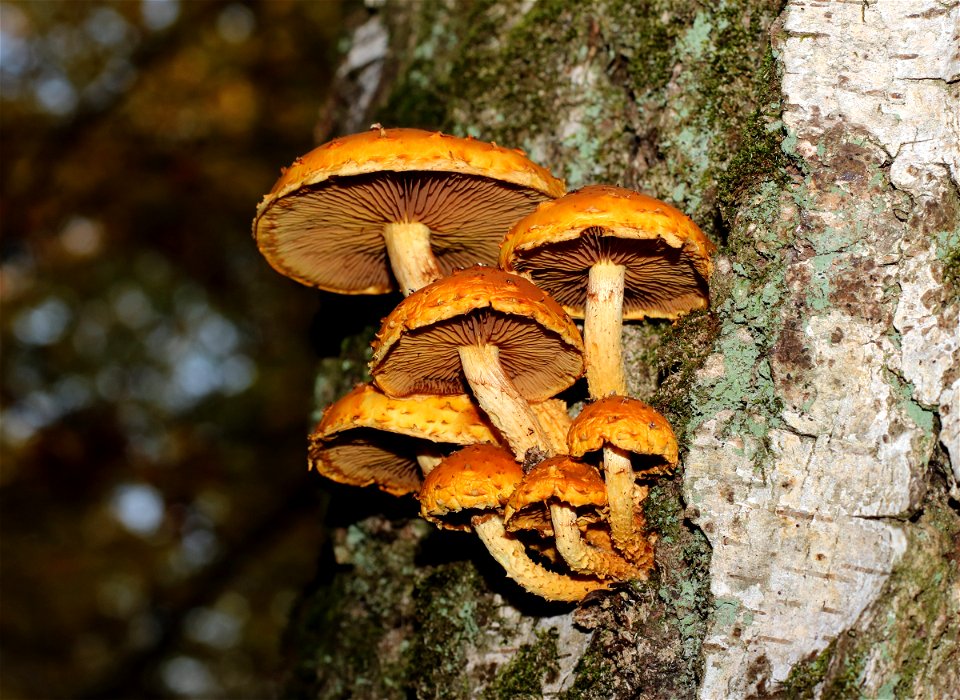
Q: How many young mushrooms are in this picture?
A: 3